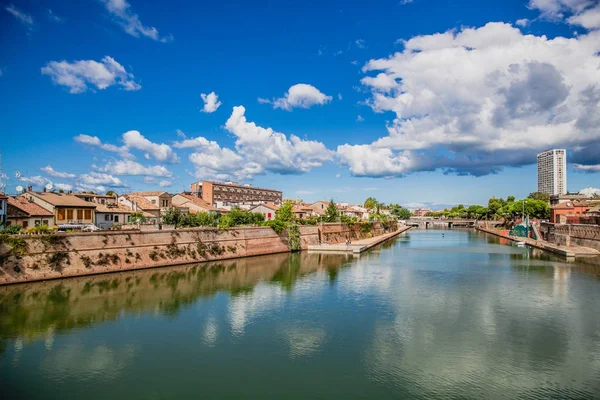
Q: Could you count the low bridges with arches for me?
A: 1